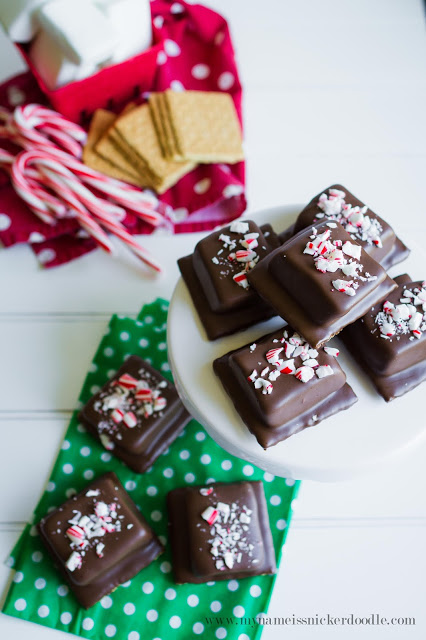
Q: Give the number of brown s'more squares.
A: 8